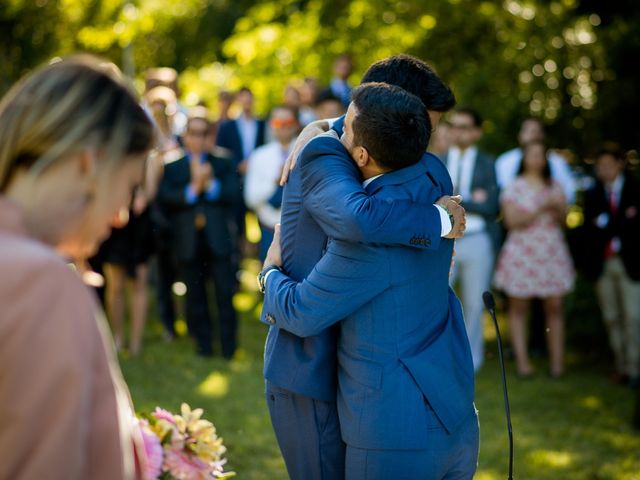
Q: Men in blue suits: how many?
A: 2